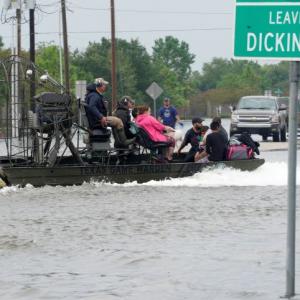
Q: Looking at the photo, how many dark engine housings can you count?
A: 1